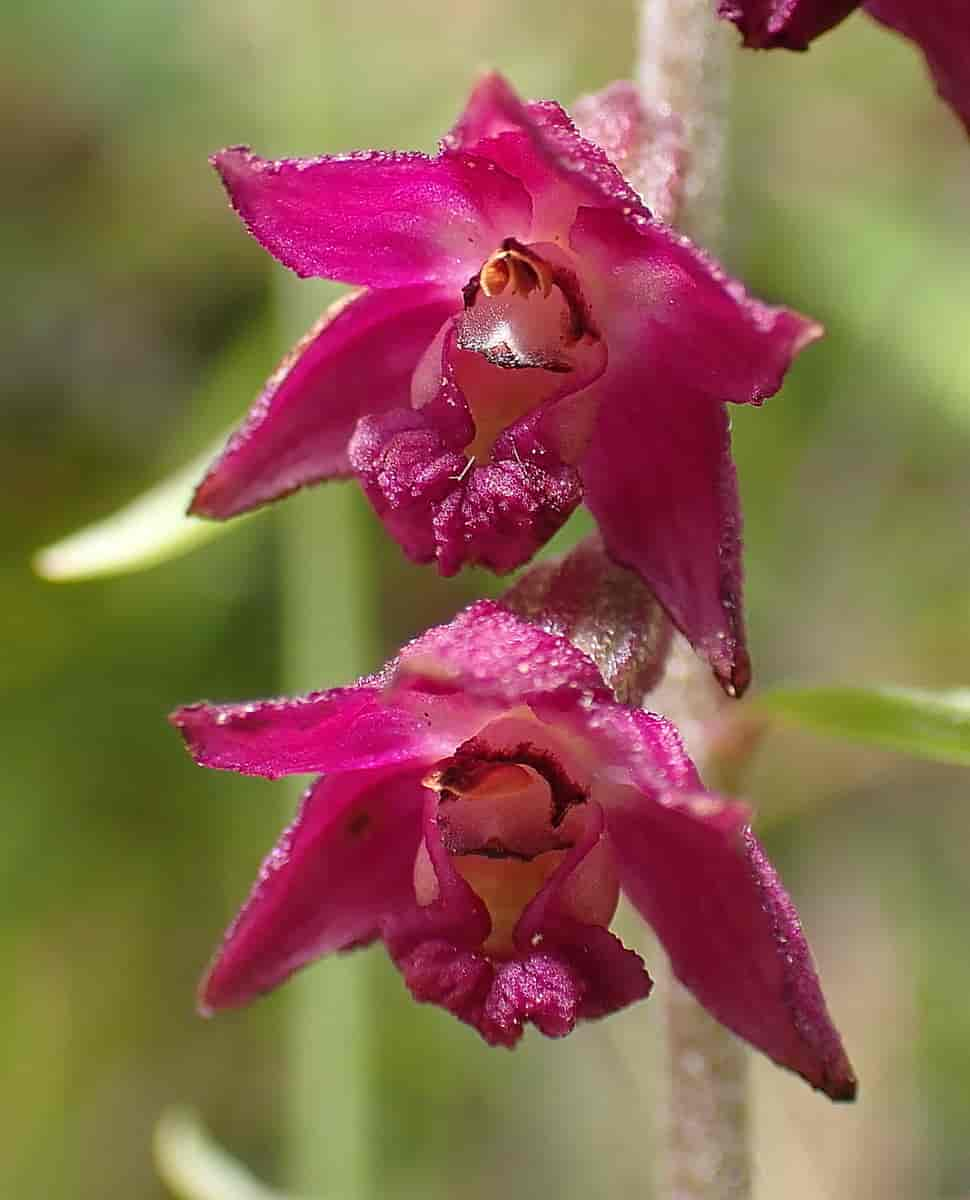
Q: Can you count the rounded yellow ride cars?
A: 0